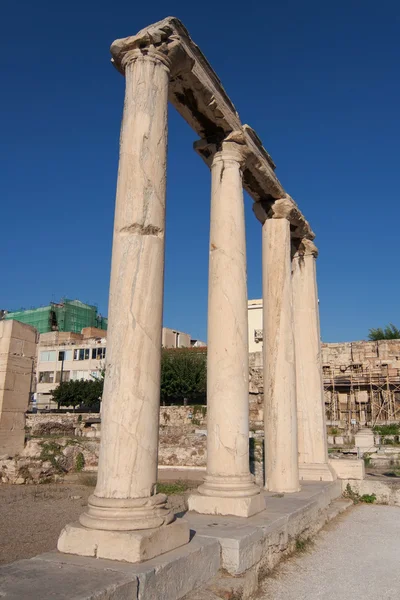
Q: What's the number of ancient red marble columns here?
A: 0